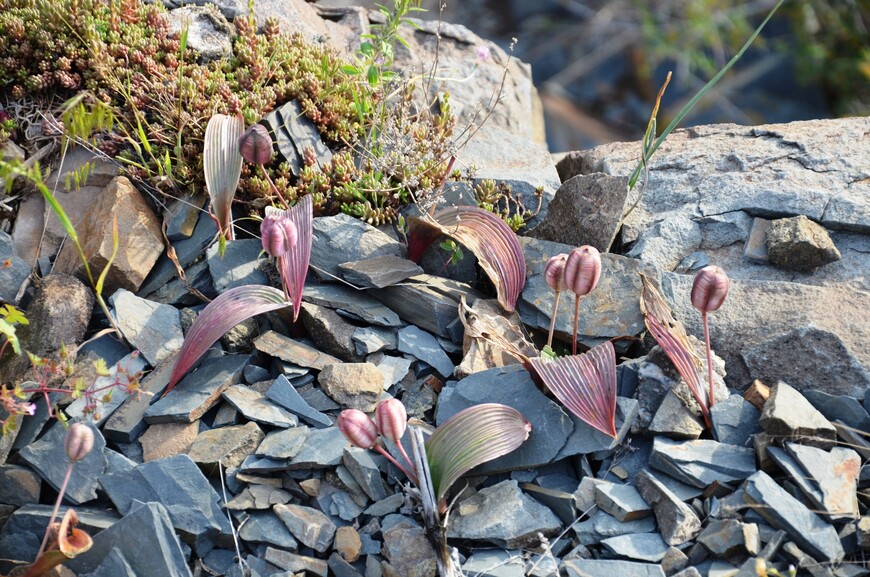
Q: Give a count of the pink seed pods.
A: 8